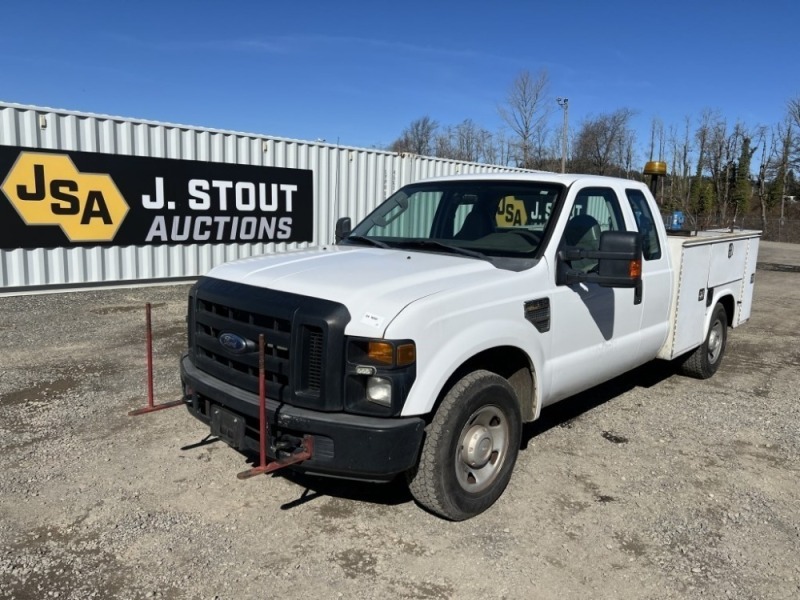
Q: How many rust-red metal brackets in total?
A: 2